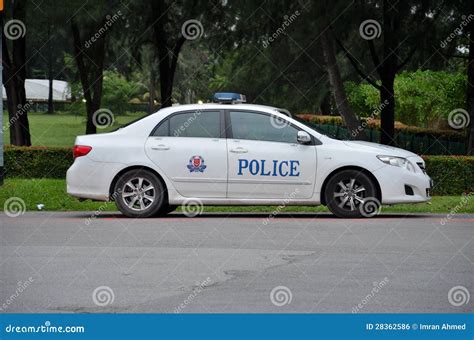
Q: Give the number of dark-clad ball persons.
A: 0